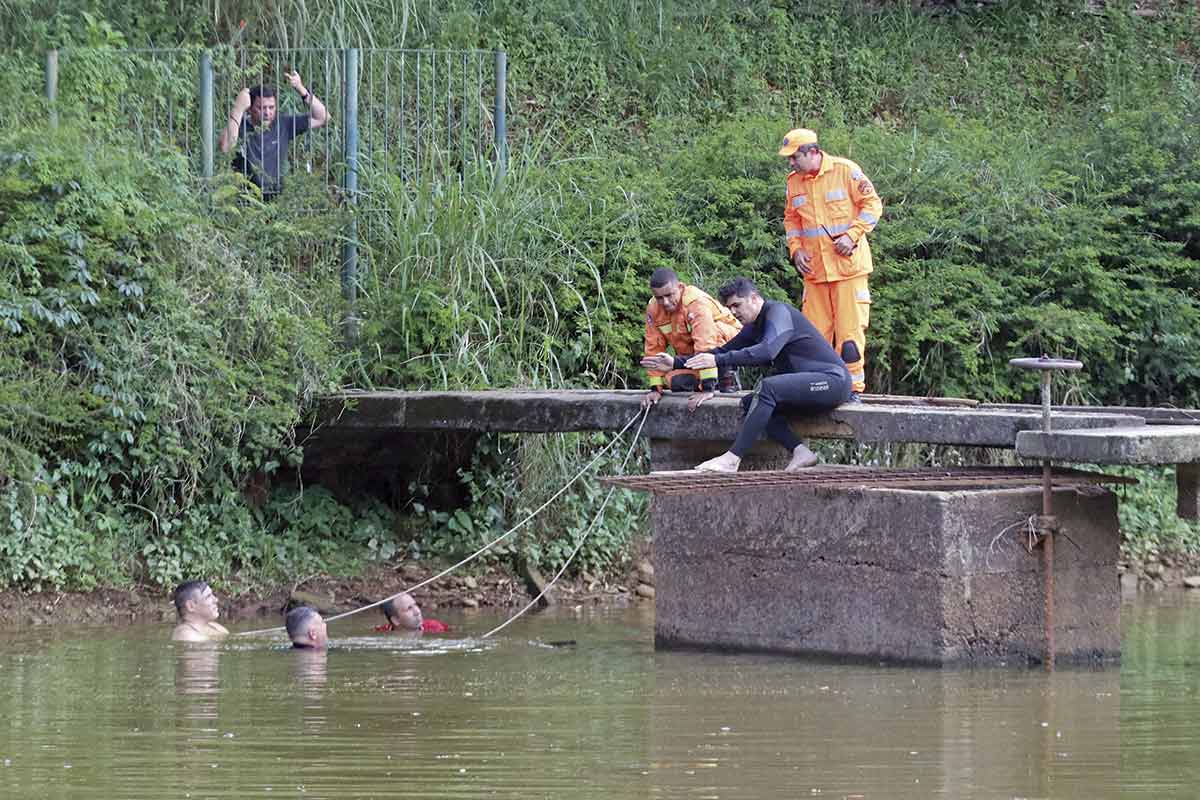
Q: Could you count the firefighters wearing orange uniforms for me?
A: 2